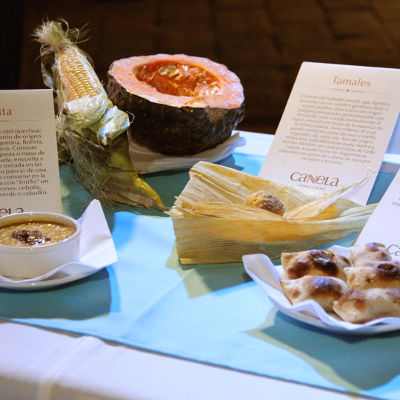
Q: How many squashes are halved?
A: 1